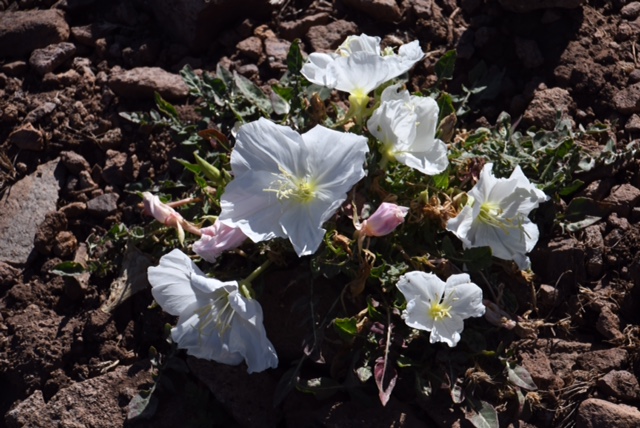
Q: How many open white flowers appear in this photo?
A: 6